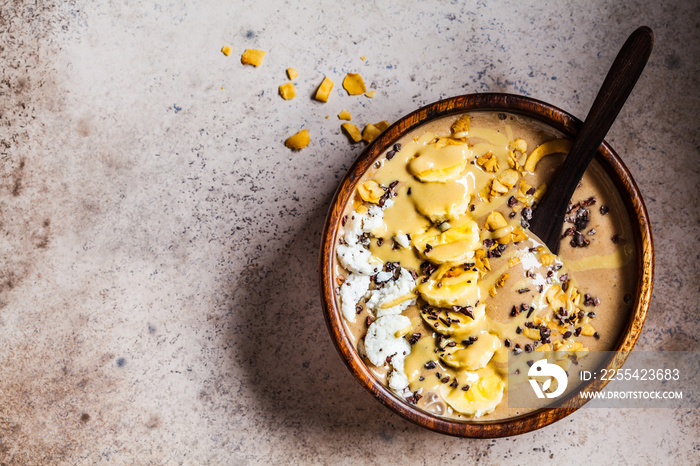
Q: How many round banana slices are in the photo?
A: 7